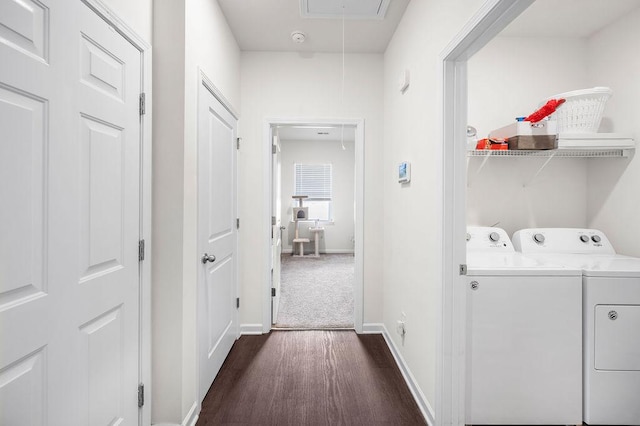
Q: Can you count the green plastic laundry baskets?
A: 0